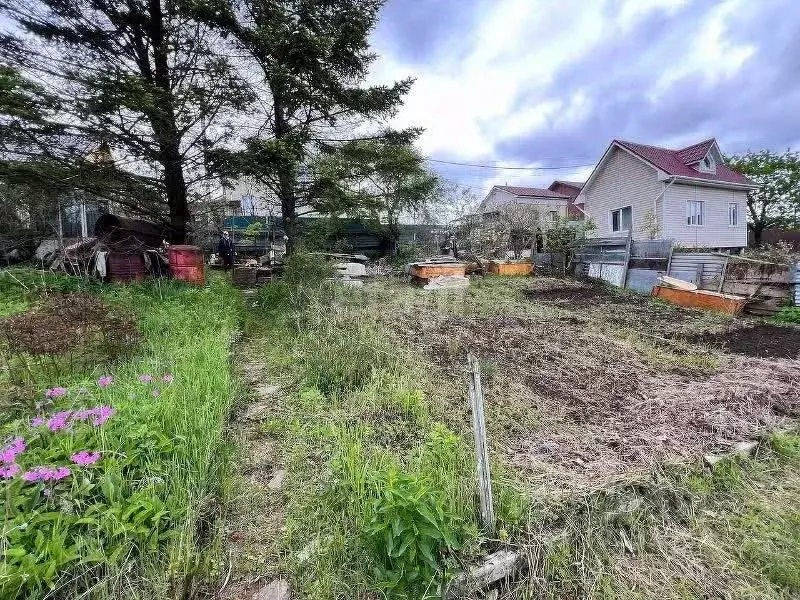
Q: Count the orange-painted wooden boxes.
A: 3